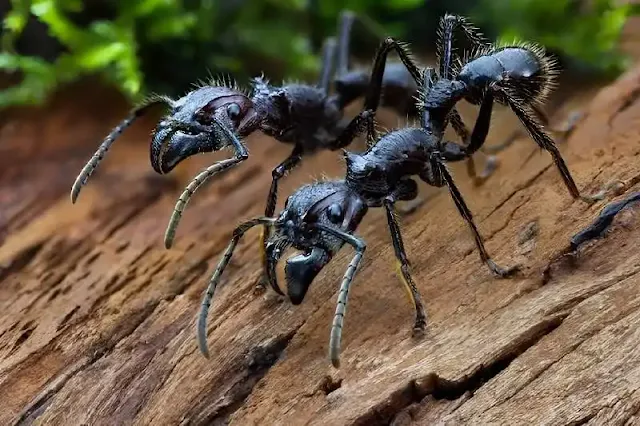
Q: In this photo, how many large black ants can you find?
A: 2